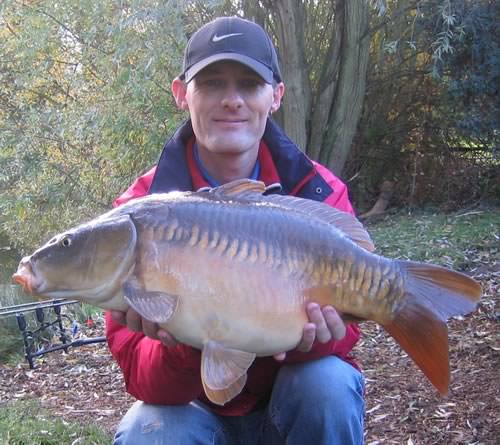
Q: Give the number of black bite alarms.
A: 3